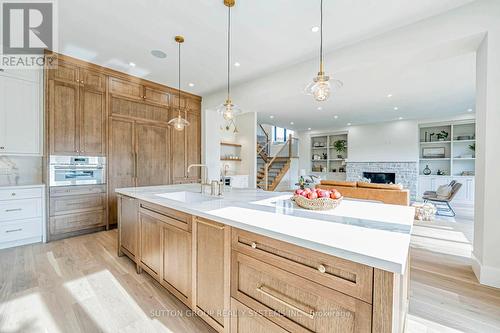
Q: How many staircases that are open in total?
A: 1